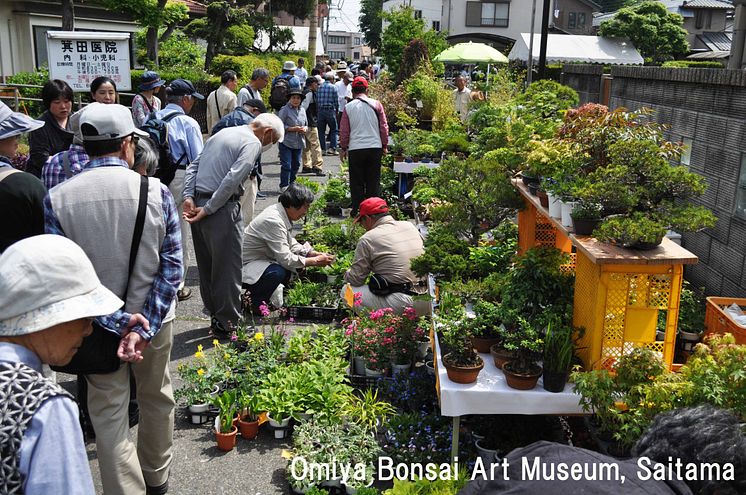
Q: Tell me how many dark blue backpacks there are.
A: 1